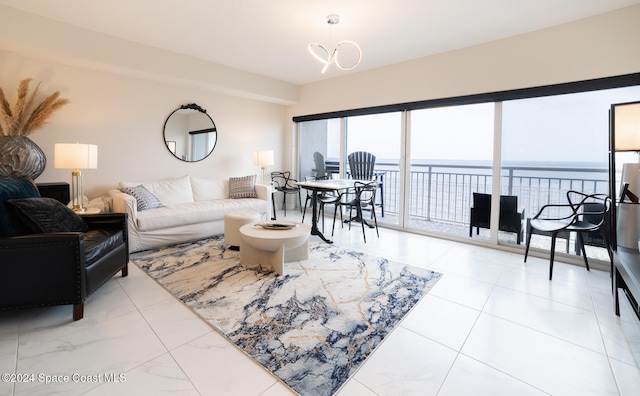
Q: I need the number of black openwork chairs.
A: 4